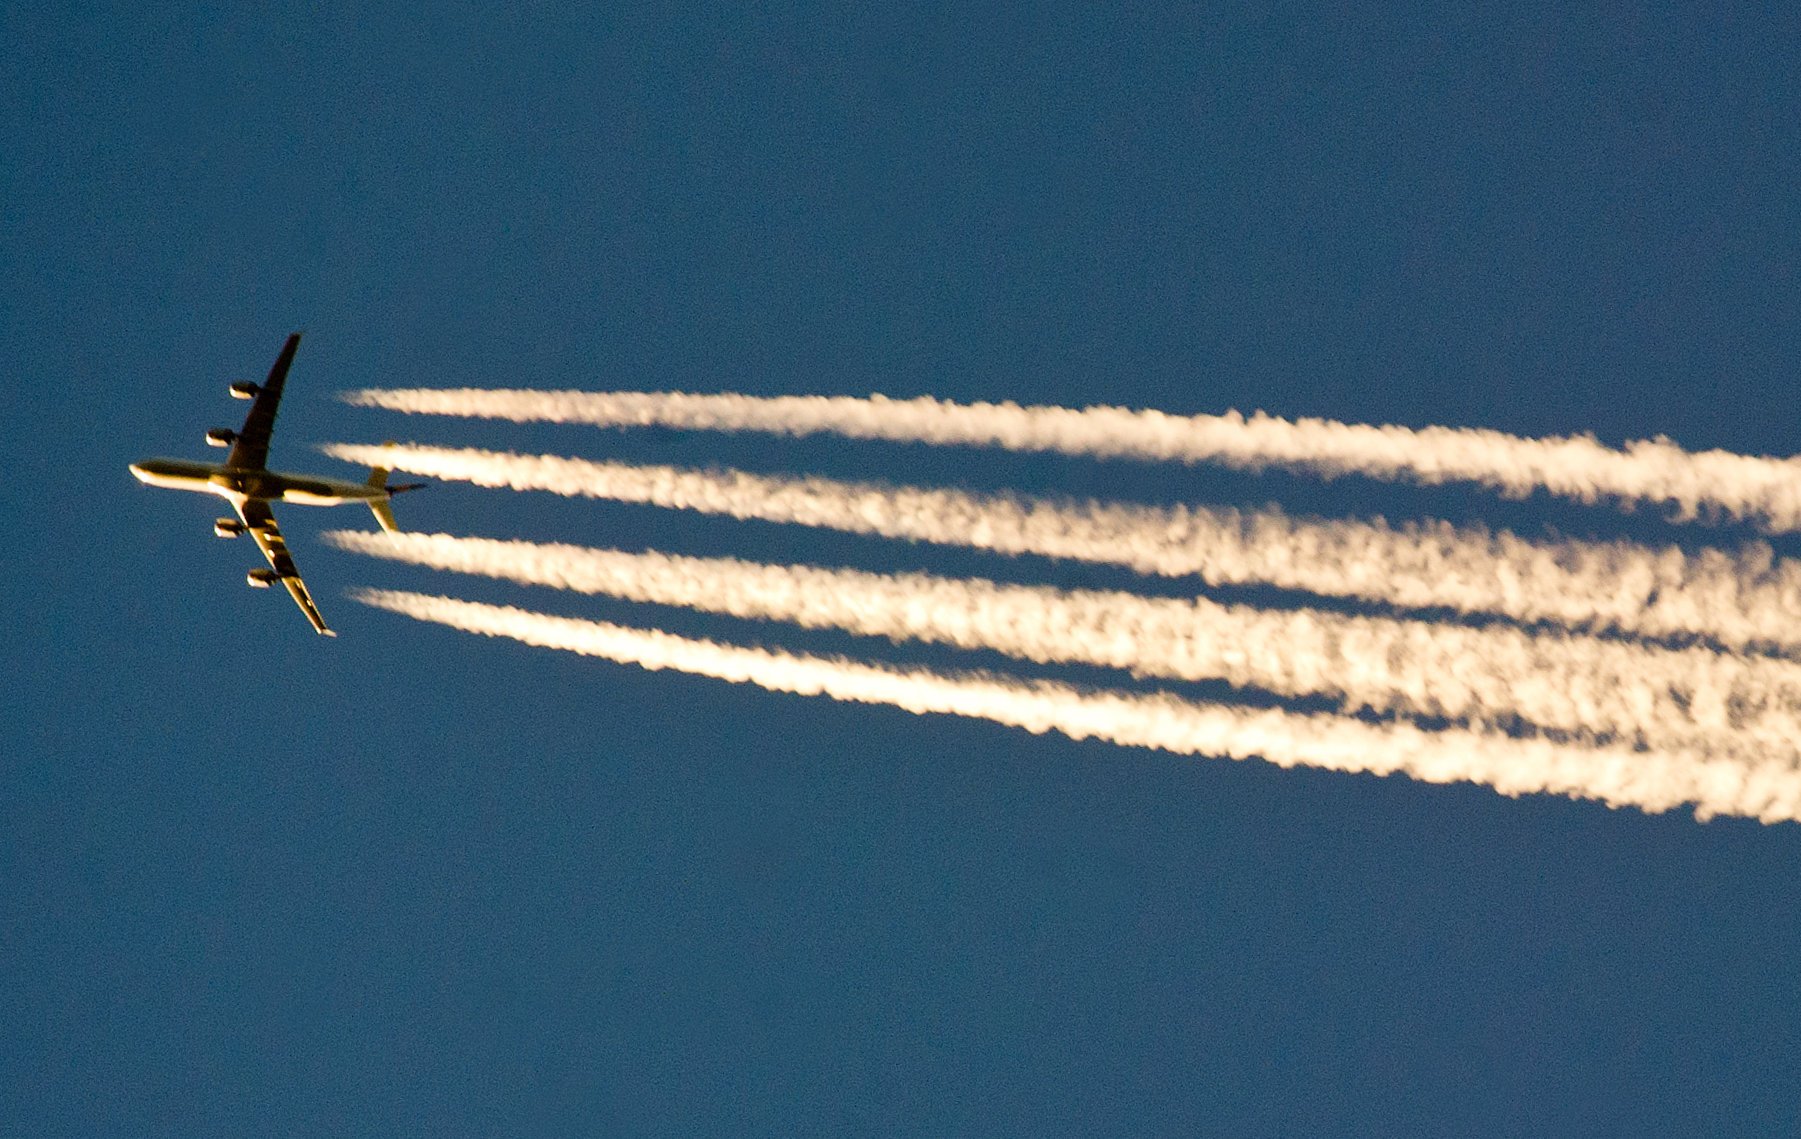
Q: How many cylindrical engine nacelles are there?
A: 4